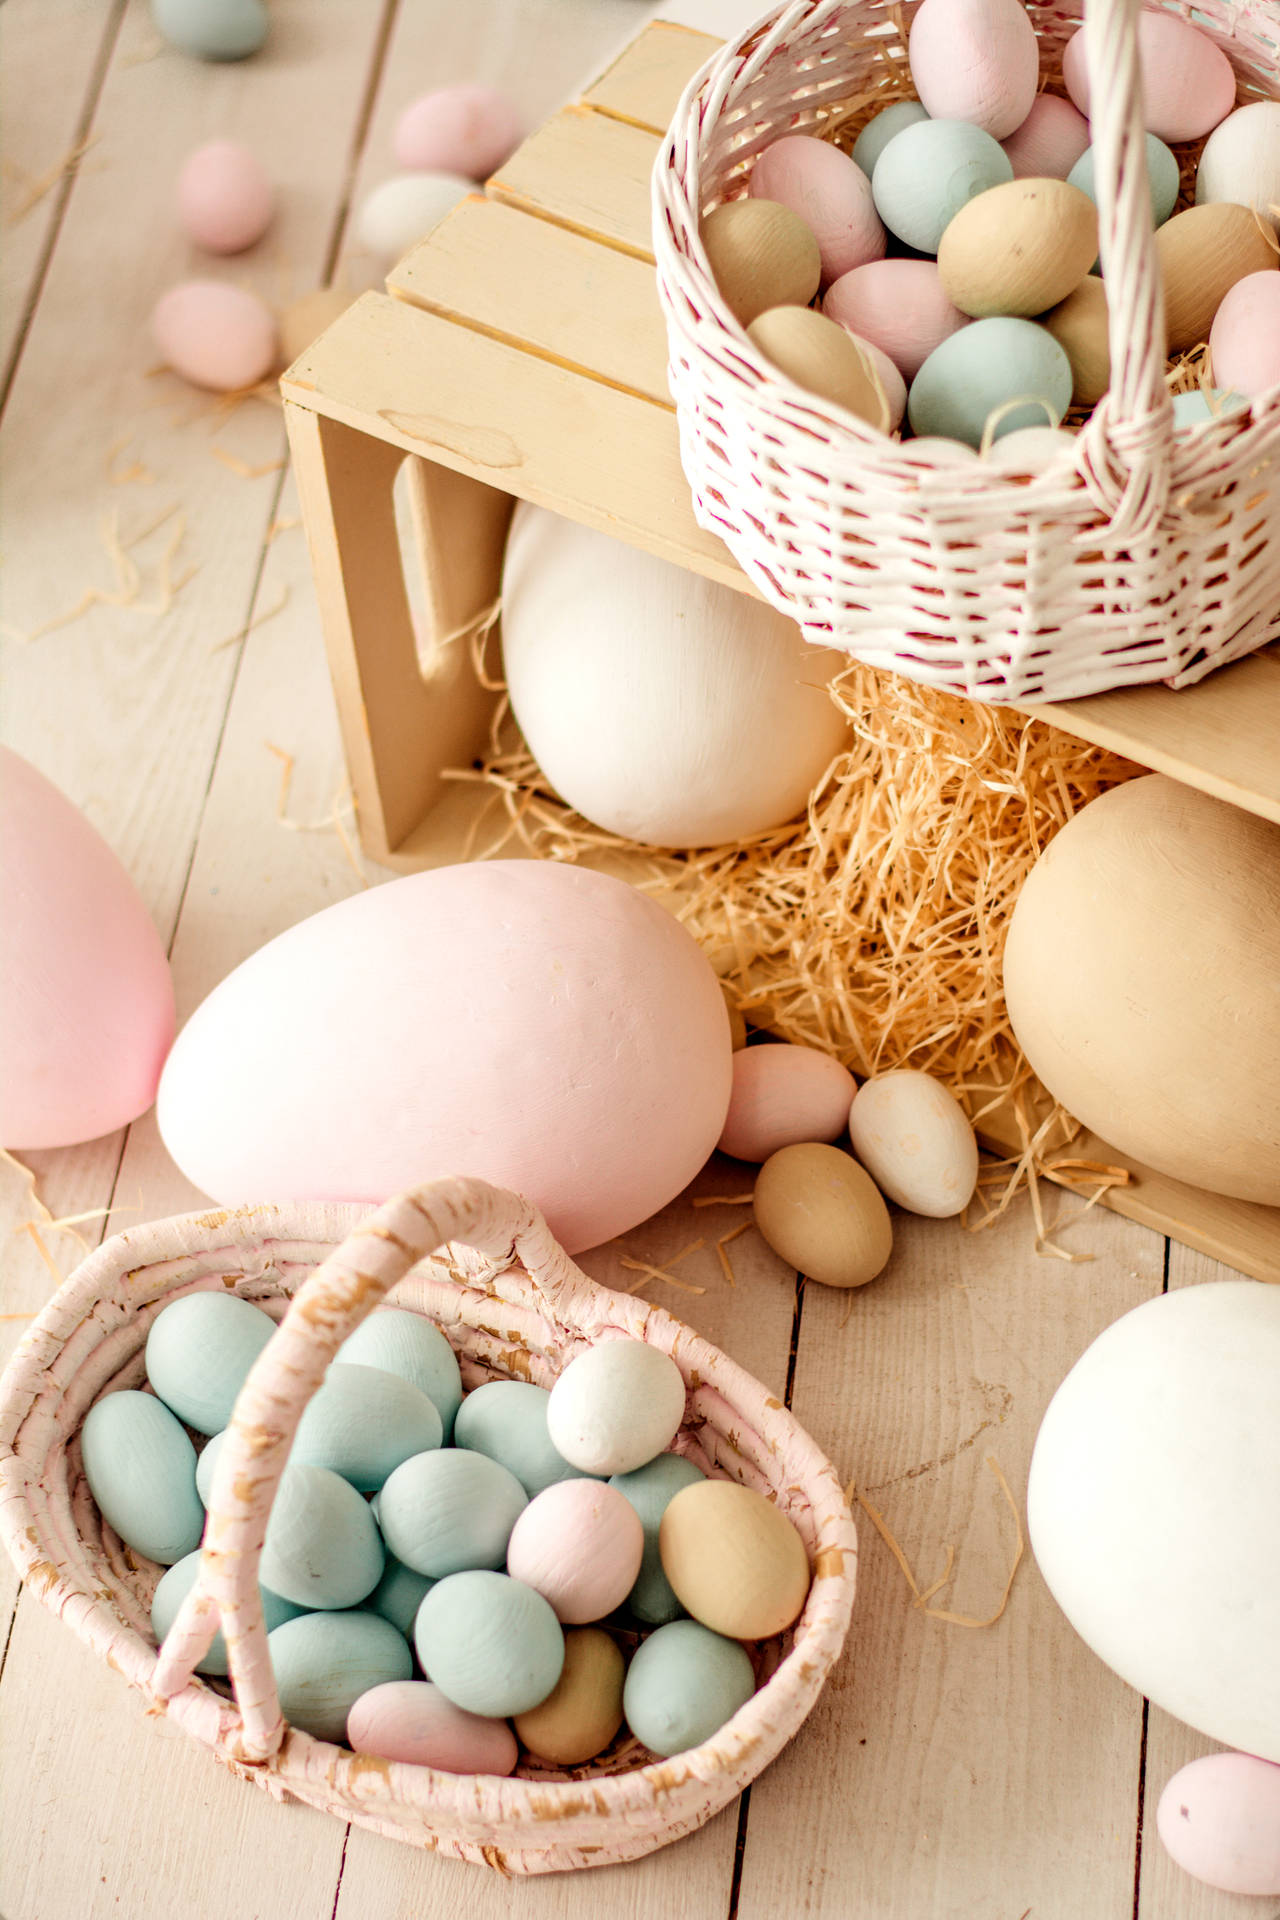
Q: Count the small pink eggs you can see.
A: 14